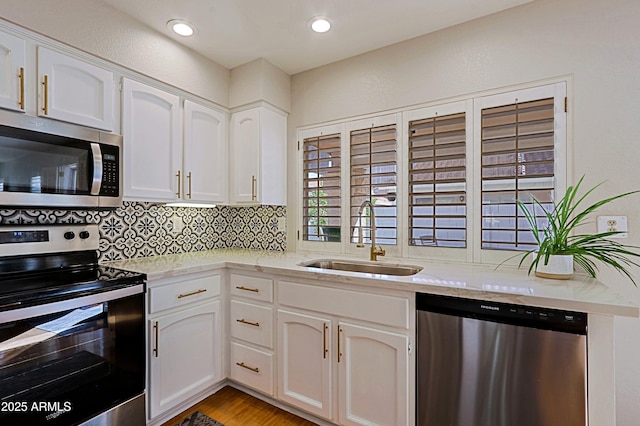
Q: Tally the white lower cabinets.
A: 3